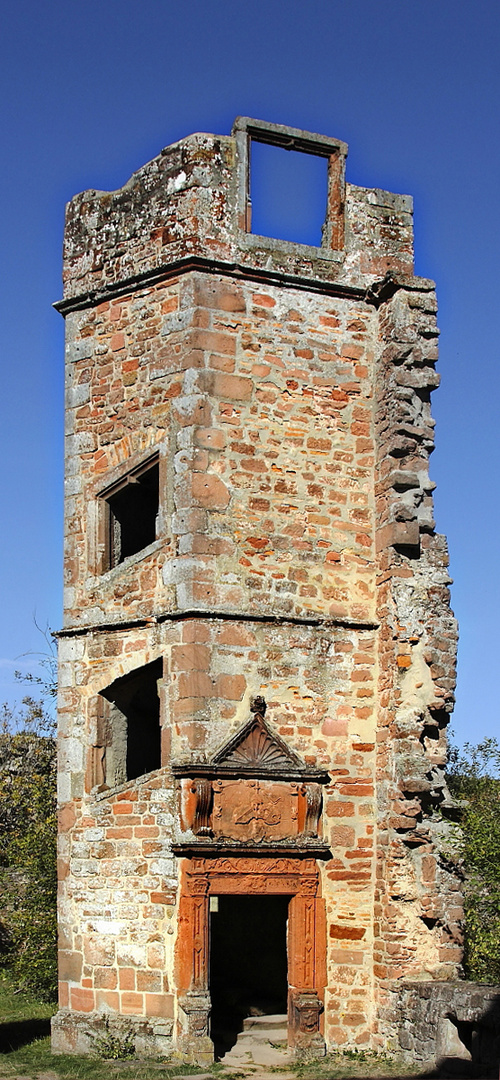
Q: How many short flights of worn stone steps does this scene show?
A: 1